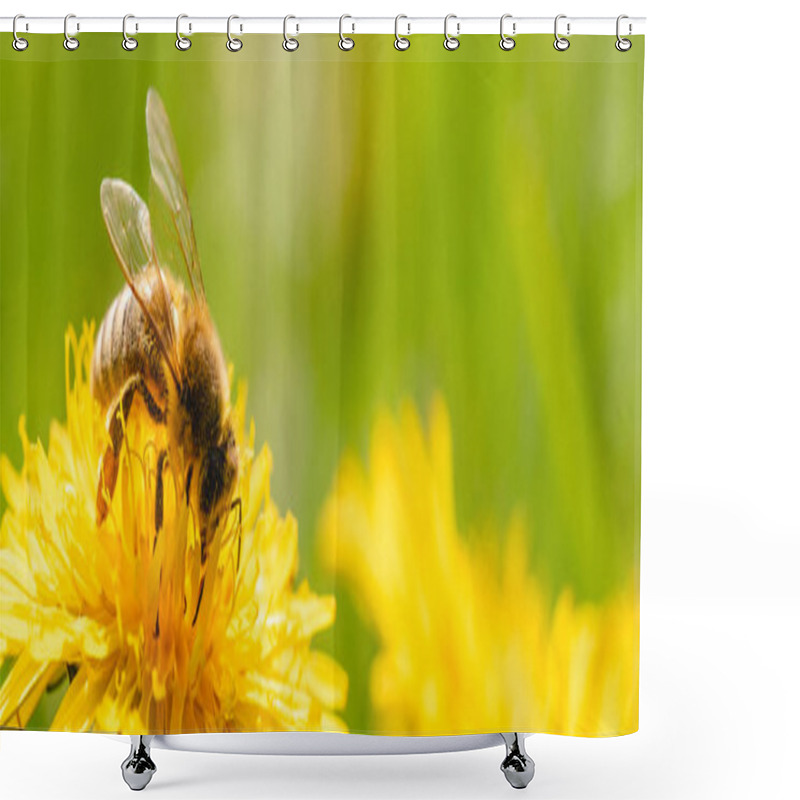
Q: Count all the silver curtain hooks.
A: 12